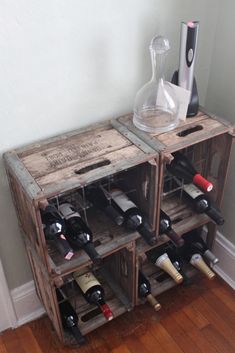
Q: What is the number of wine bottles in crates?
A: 14